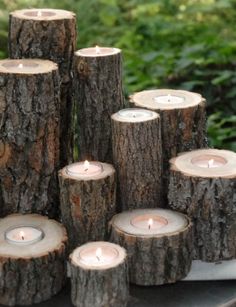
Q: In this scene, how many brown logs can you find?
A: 10